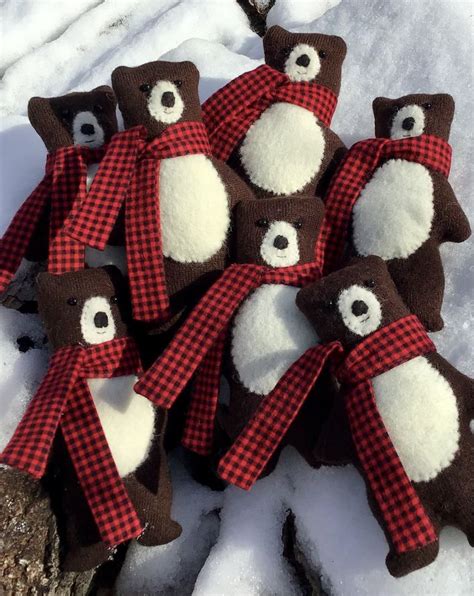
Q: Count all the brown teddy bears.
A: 7